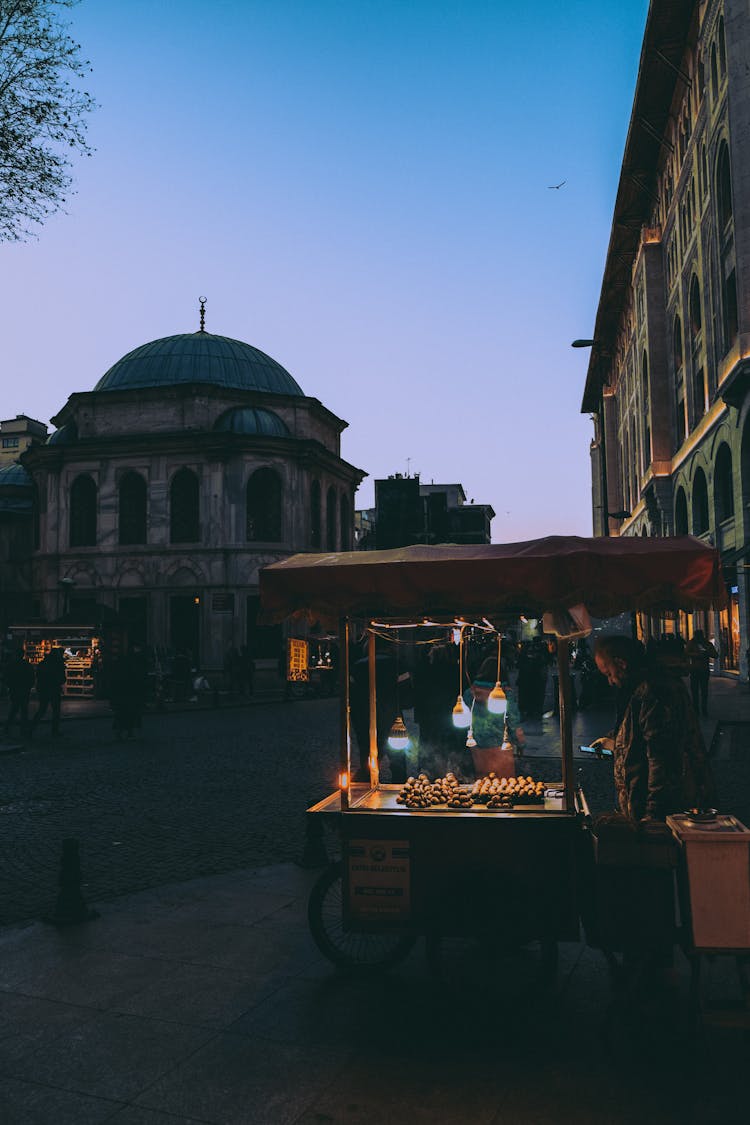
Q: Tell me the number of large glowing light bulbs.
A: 3